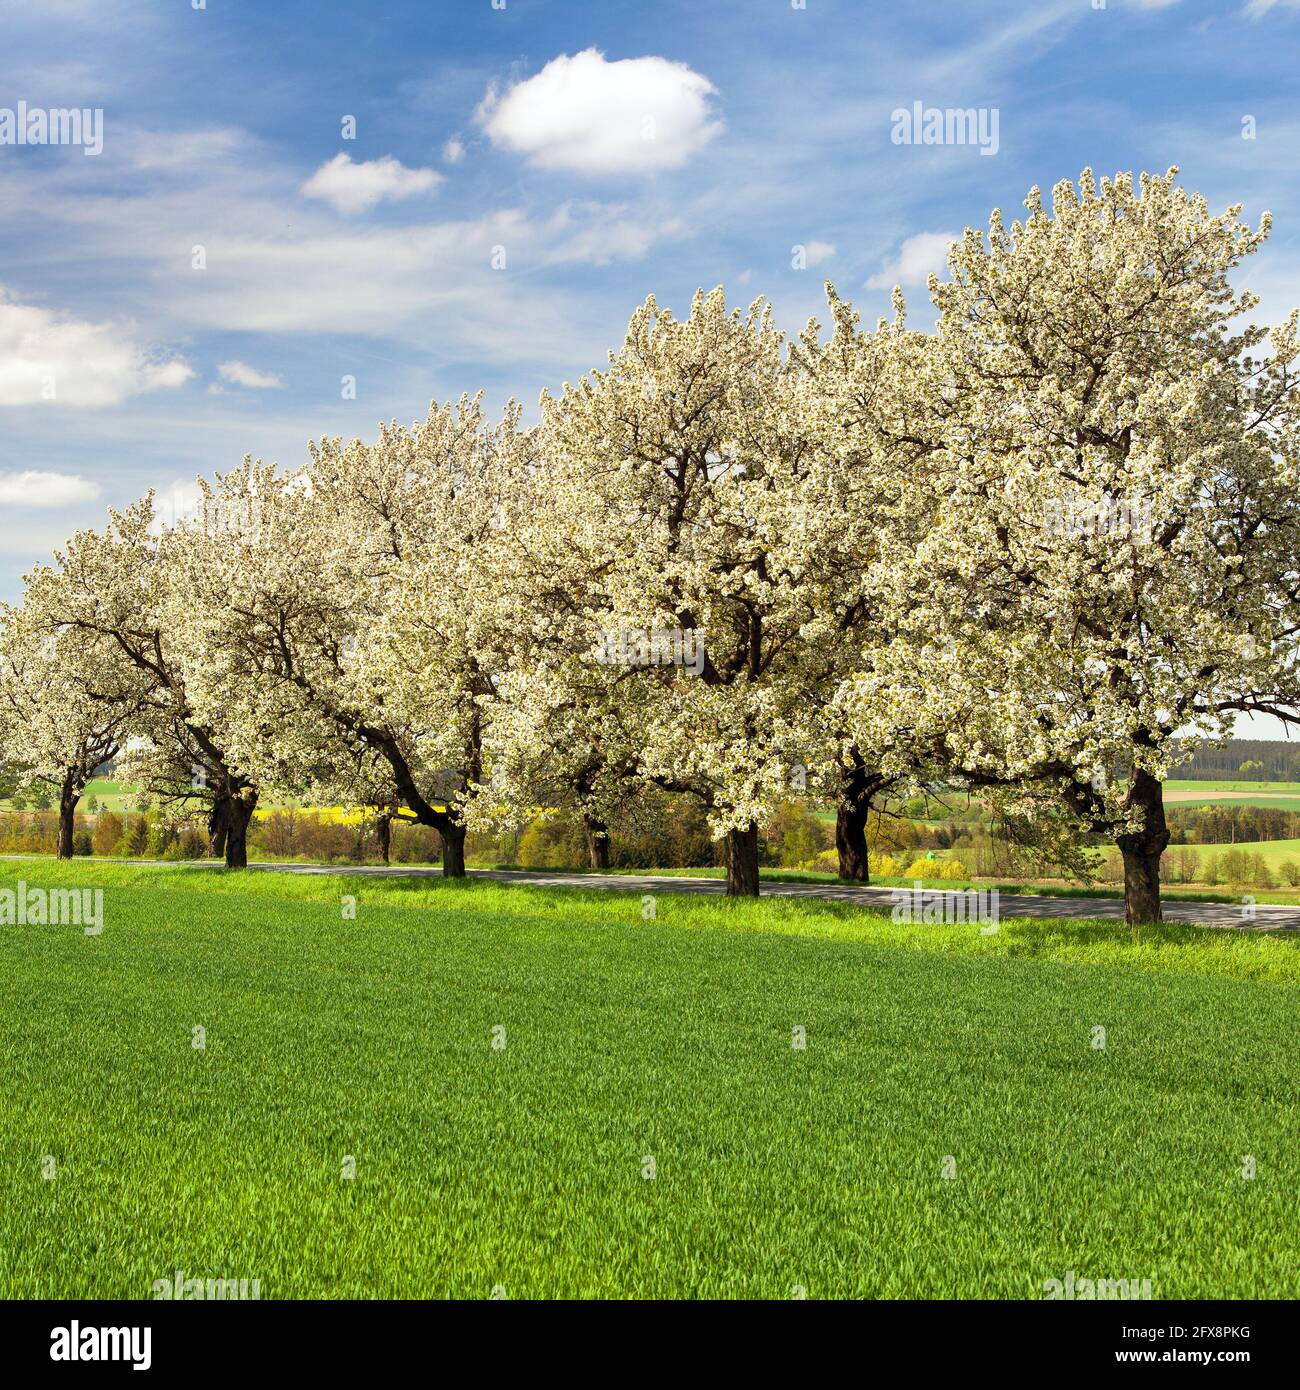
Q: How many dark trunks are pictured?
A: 9